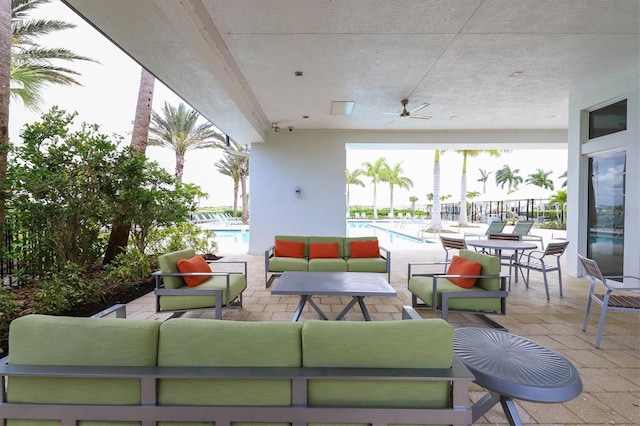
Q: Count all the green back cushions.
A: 8